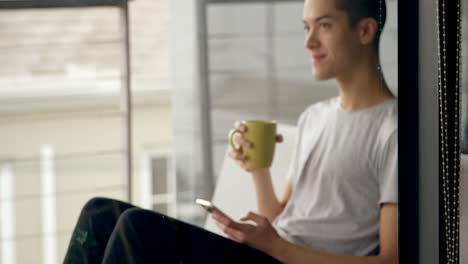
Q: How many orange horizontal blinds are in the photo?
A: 0